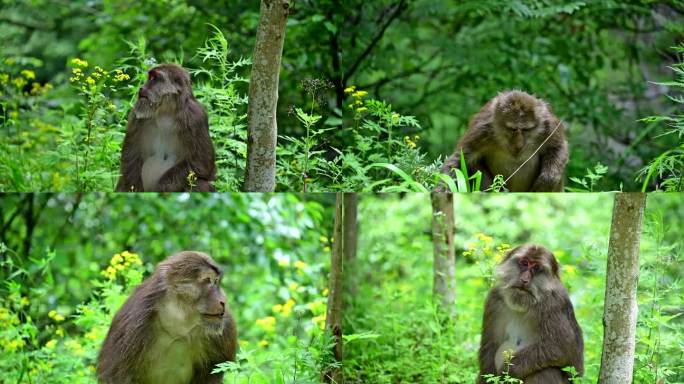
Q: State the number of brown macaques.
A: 4